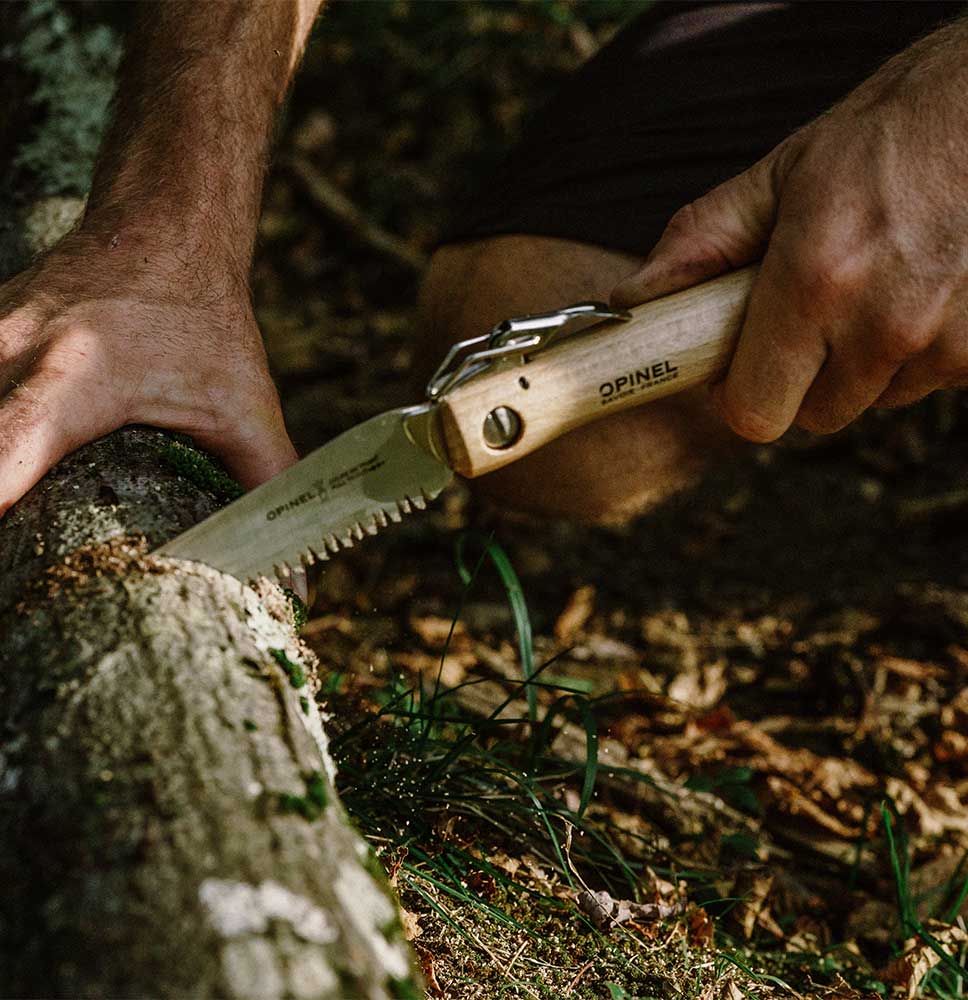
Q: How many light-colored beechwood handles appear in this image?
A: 1